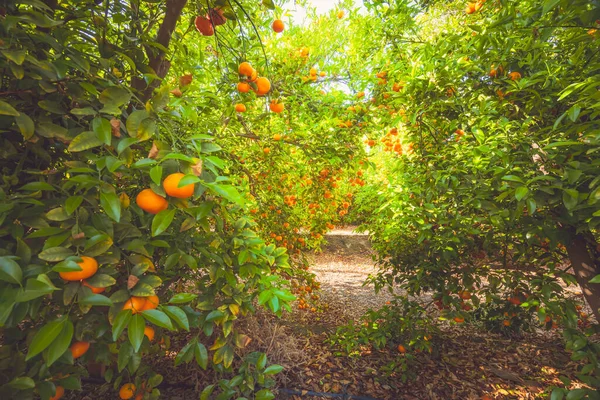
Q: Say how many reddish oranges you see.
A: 2